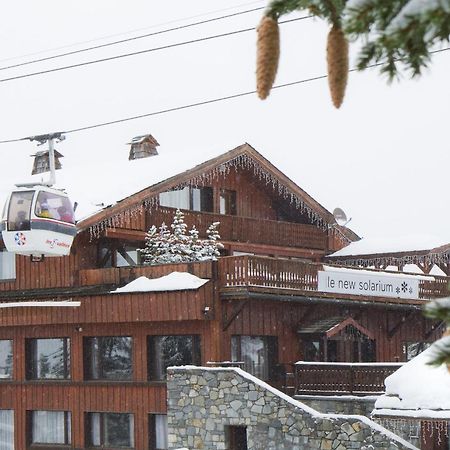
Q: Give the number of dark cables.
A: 3